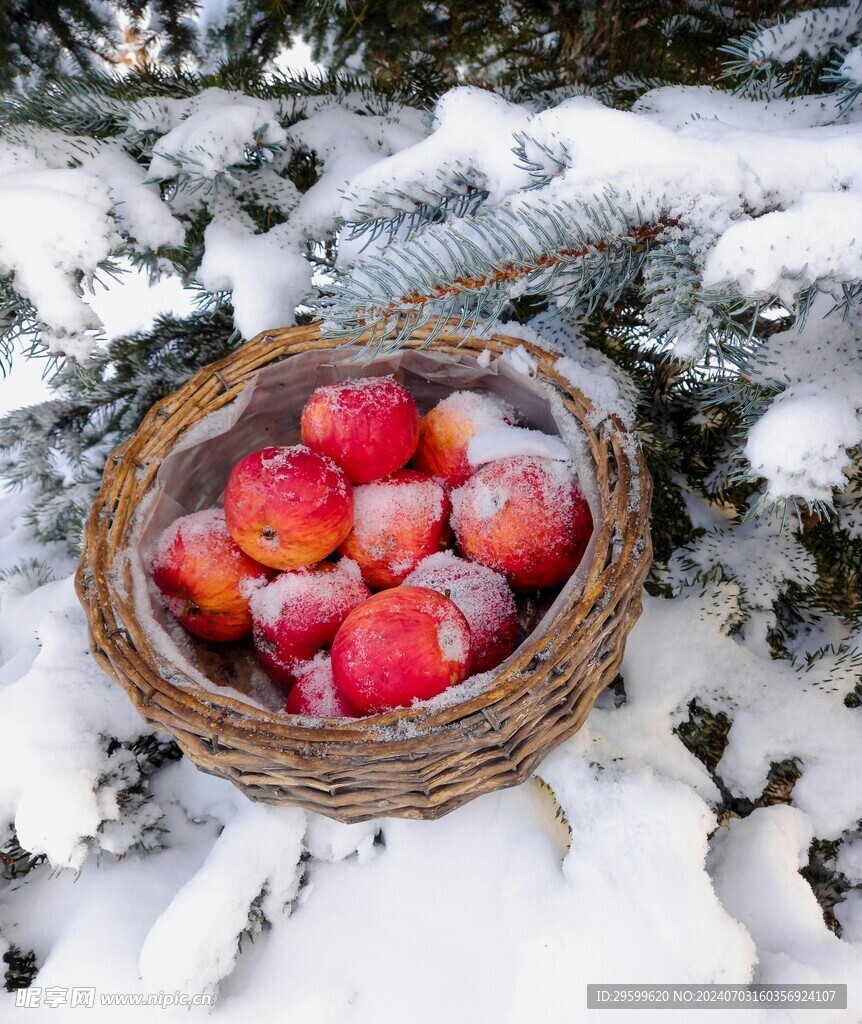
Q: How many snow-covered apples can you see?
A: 10